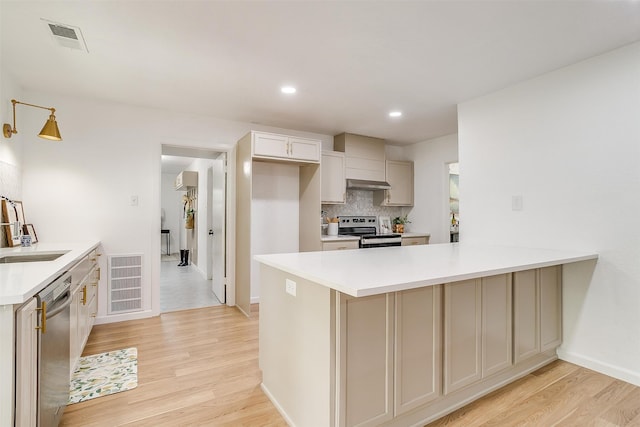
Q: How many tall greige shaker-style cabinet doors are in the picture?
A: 6